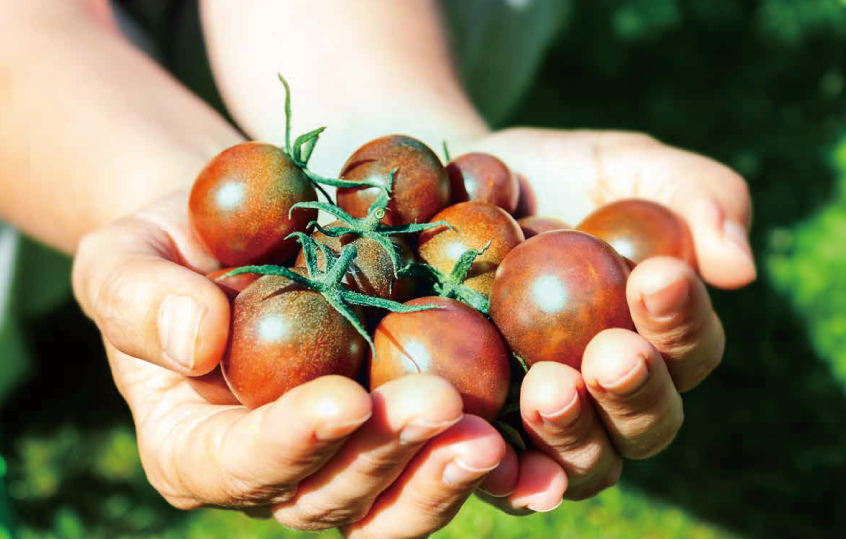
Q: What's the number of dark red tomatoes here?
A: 12